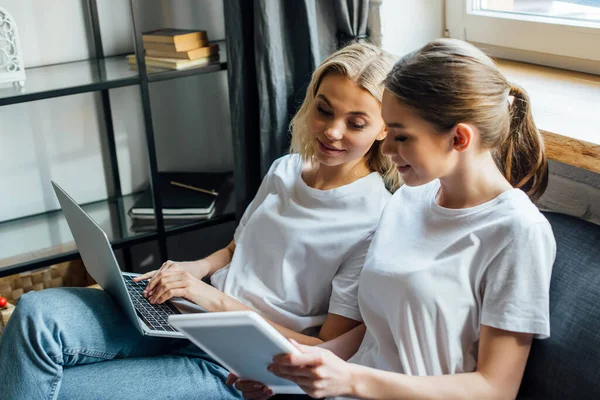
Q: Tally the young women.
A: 2